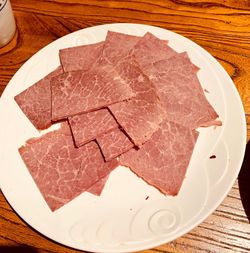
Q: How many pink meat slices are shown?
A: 12